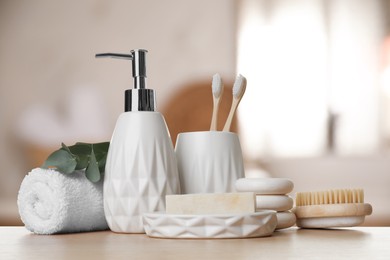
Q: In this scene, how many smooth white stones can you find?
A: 3